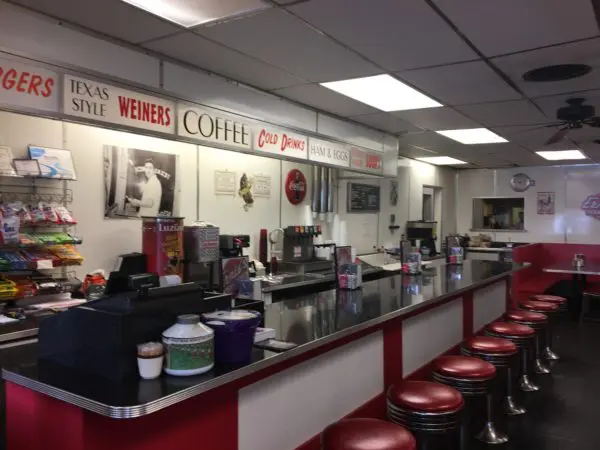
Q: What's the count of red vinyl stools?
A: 8